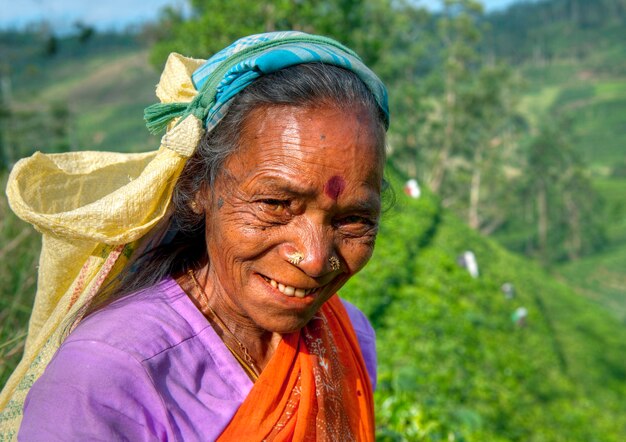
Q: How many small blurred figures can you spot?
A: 4